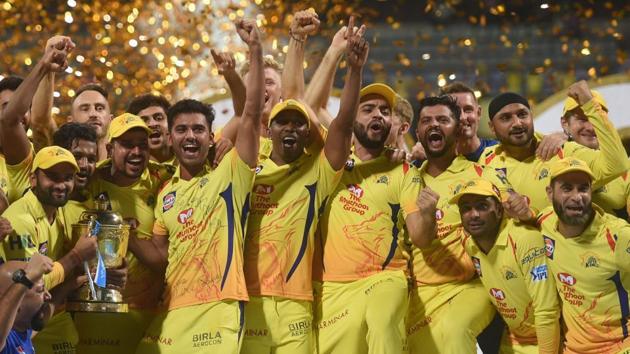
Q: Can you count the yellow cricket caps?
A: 7